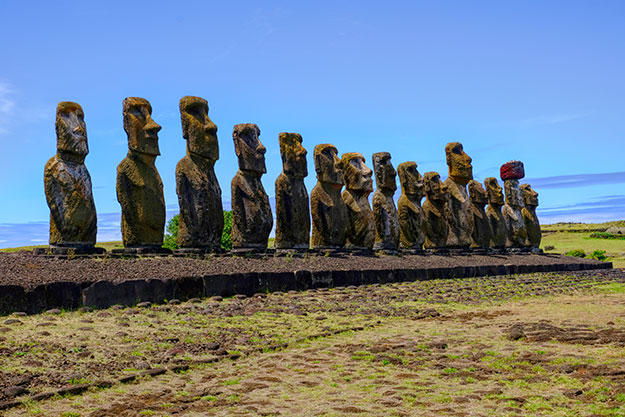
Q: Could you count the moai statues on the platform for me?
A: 15